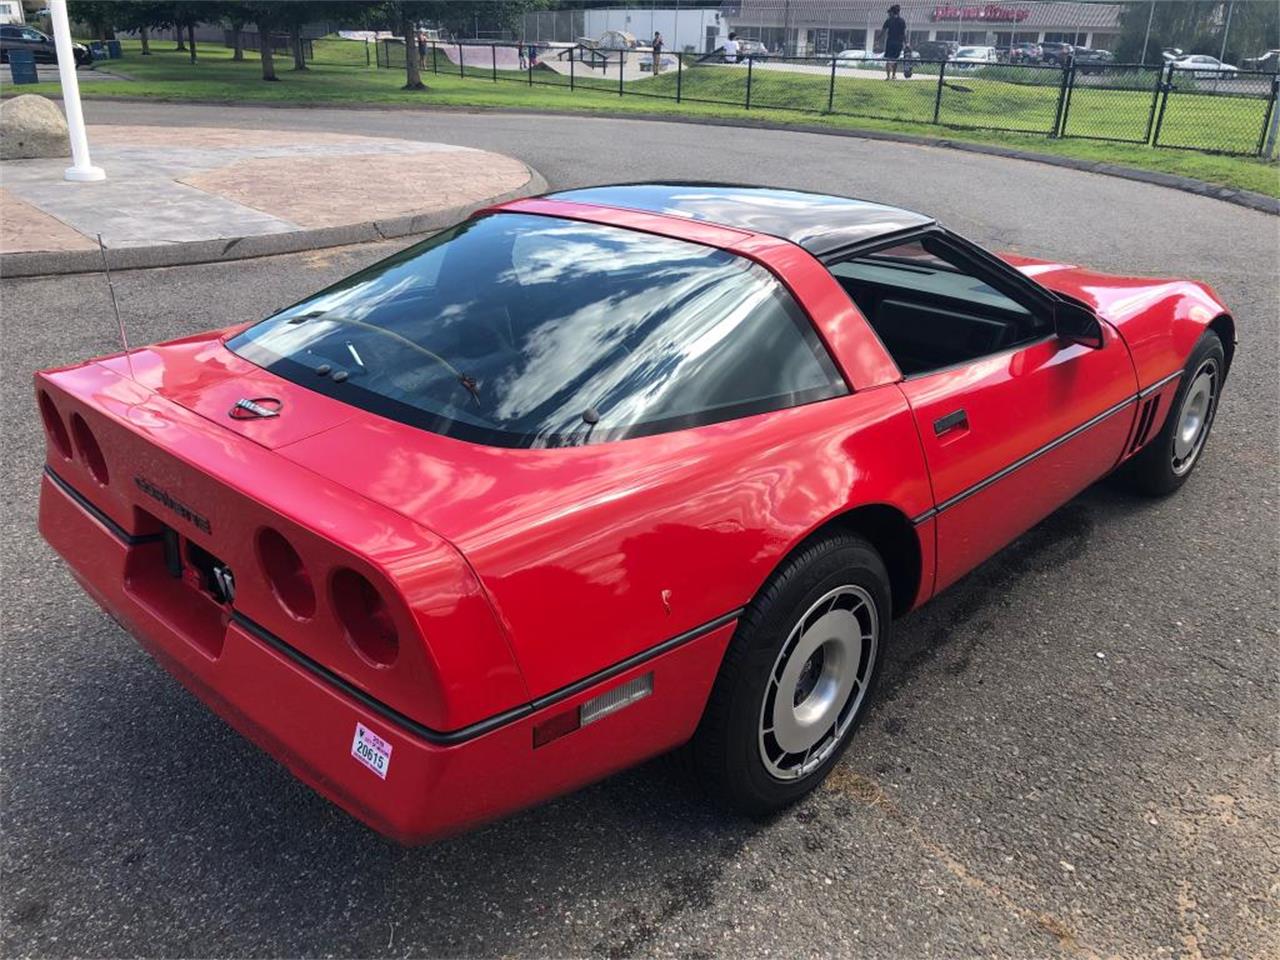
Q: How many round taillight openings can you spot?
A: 4